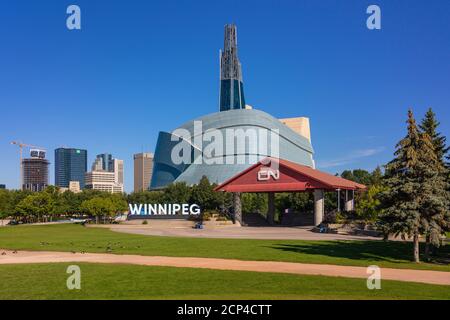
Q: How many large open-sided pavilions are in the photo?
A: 1